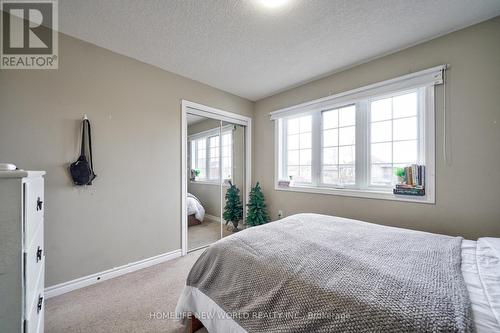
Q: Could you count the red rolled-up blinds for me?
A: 0